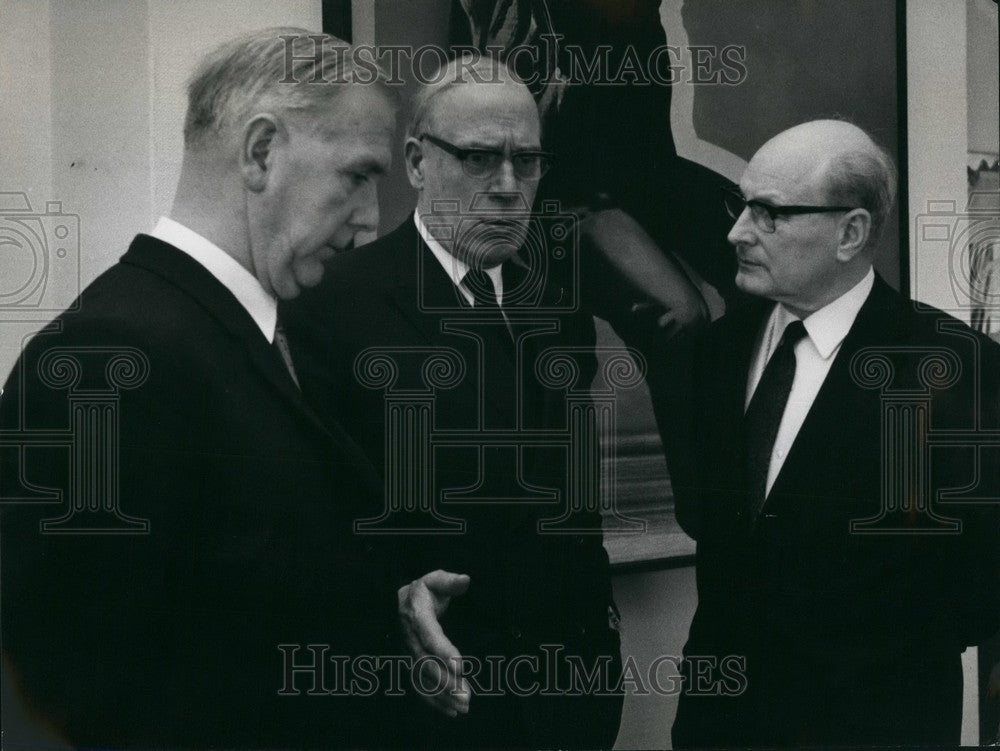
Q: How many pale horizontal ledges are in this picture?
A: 1